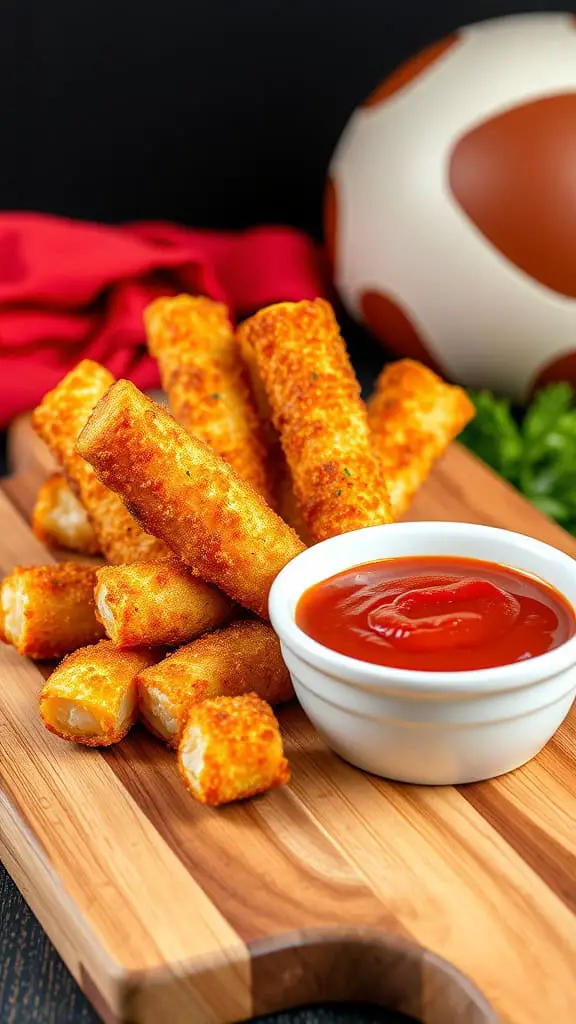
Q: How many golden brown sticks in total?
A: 11